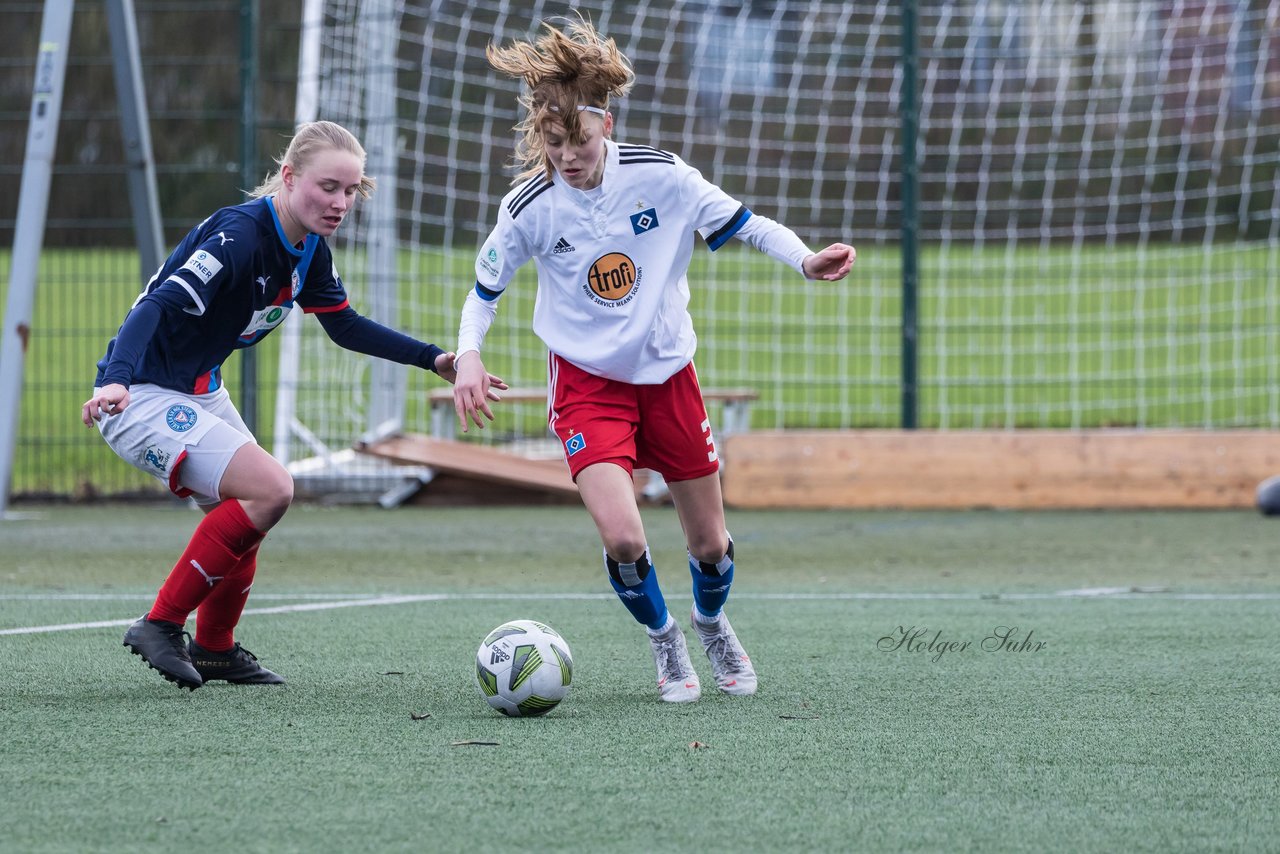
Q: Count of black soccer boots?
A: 2